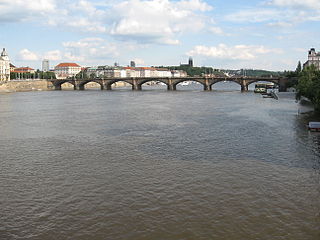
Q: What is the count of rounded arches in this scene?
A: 7